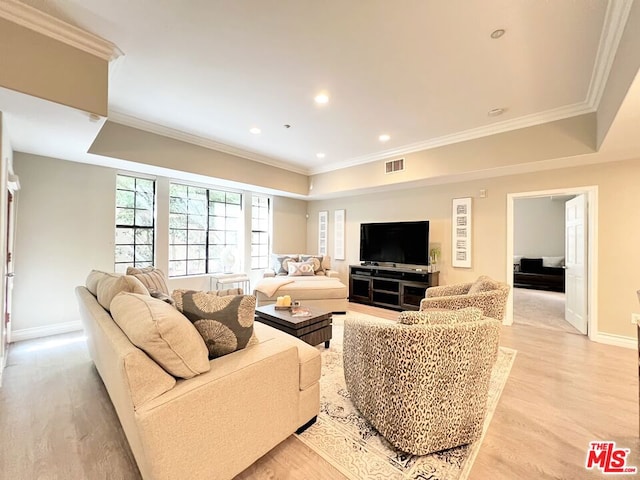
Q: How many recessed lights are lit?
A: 4